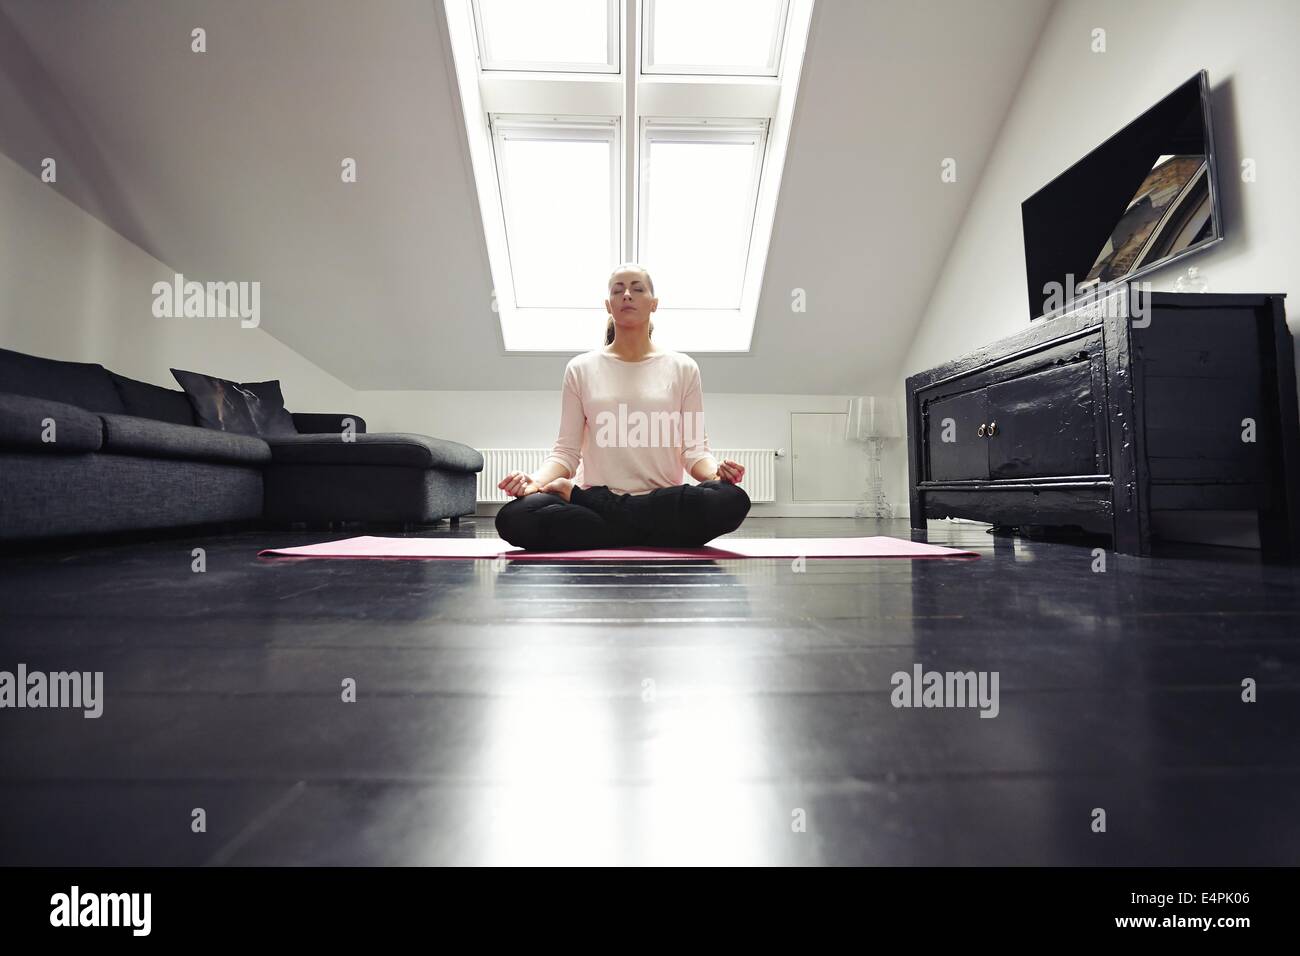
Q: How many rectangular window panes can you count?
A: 4